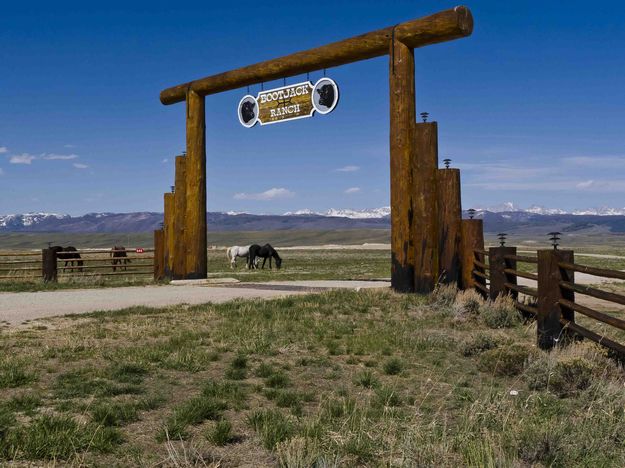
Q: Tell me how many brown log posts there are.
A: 11